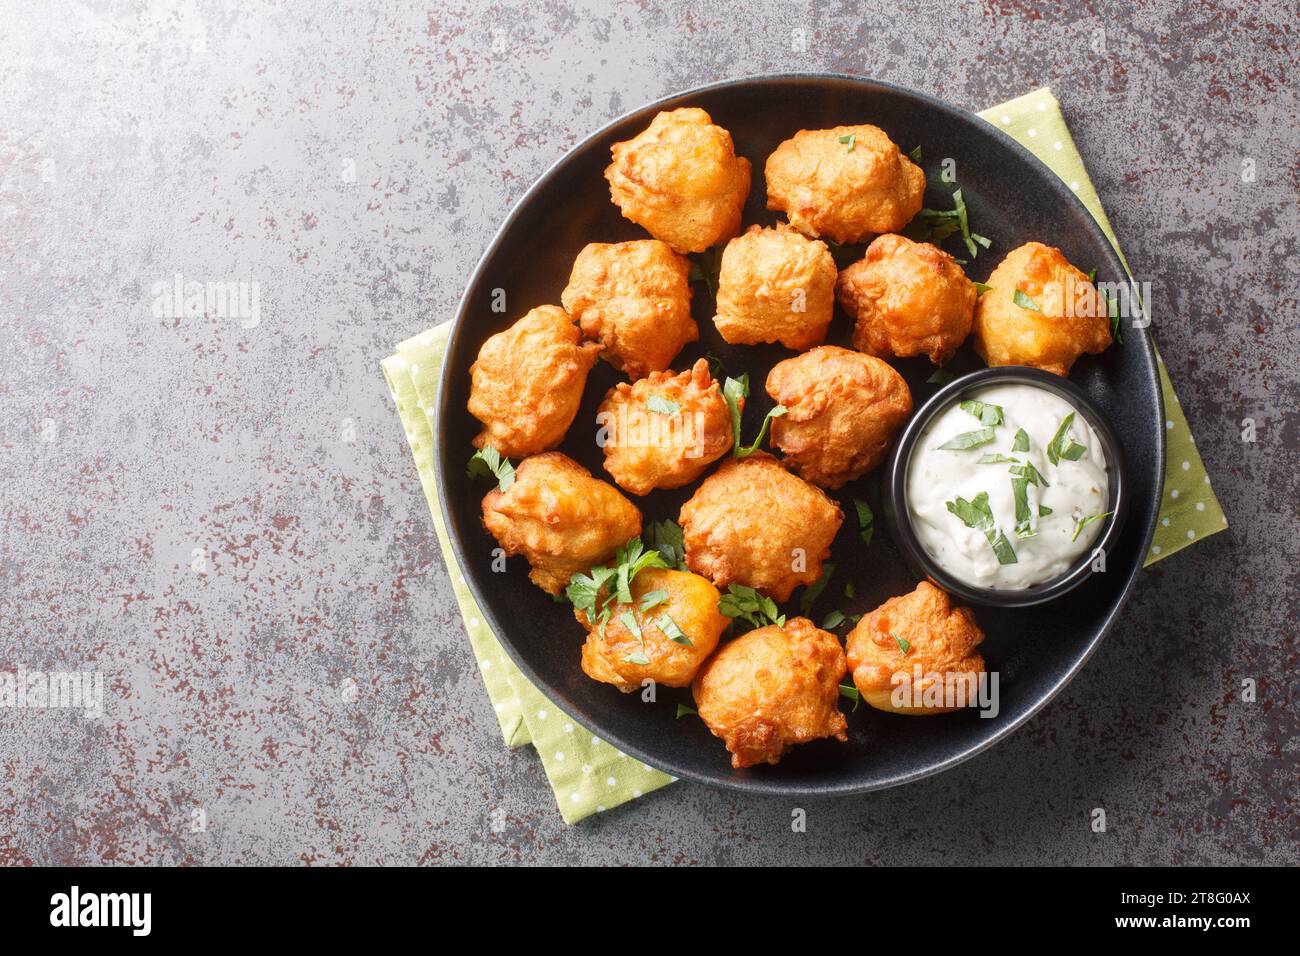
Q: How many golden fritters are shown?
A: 14